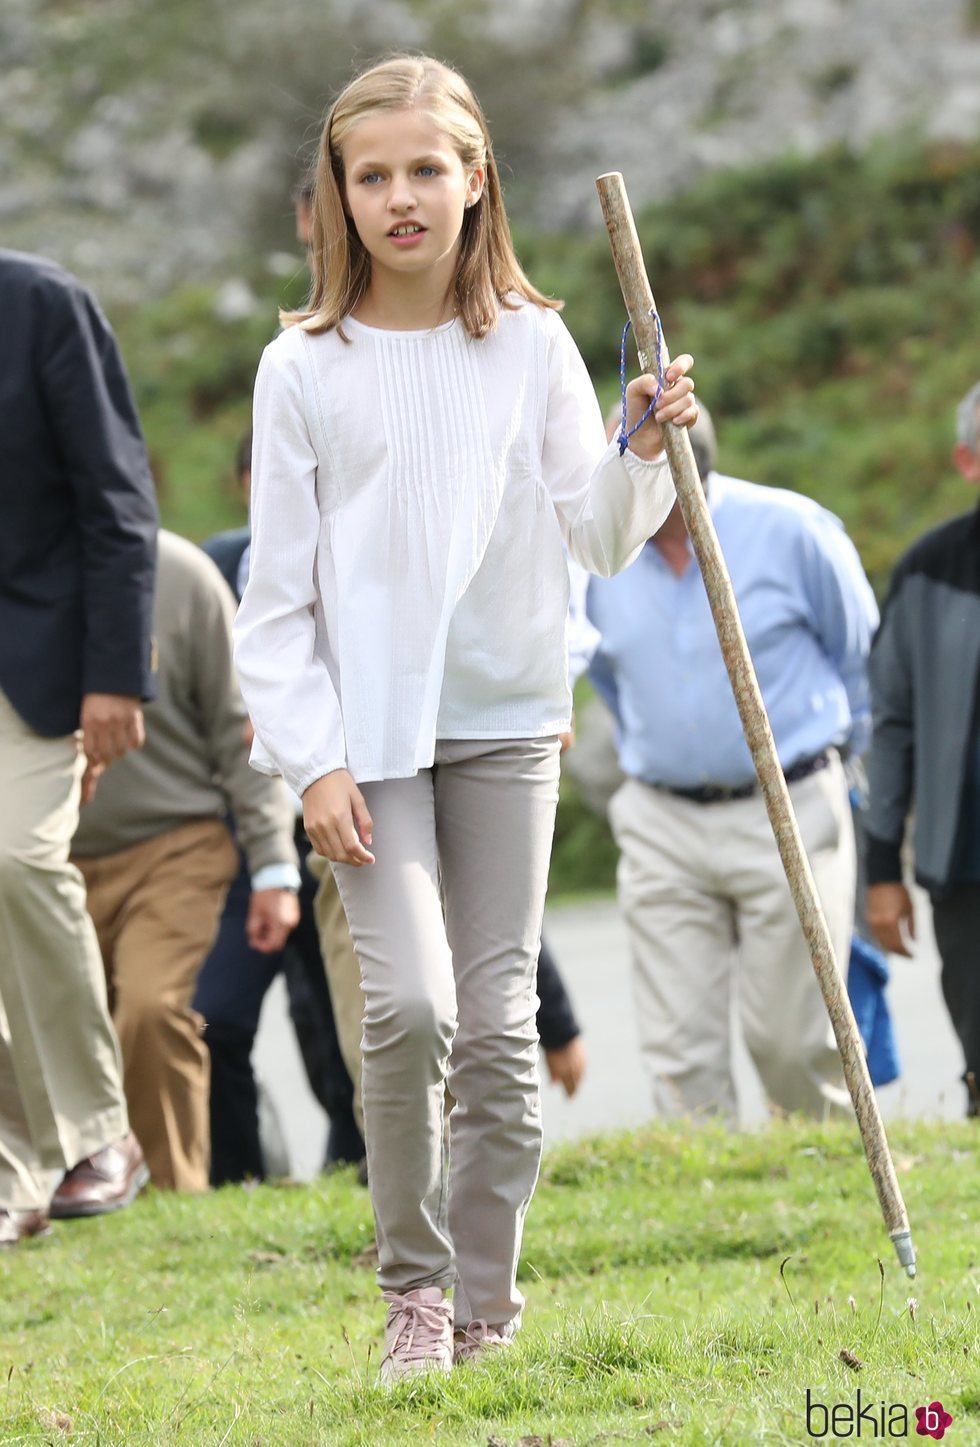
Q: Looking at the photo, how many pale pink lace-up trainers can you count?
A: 2